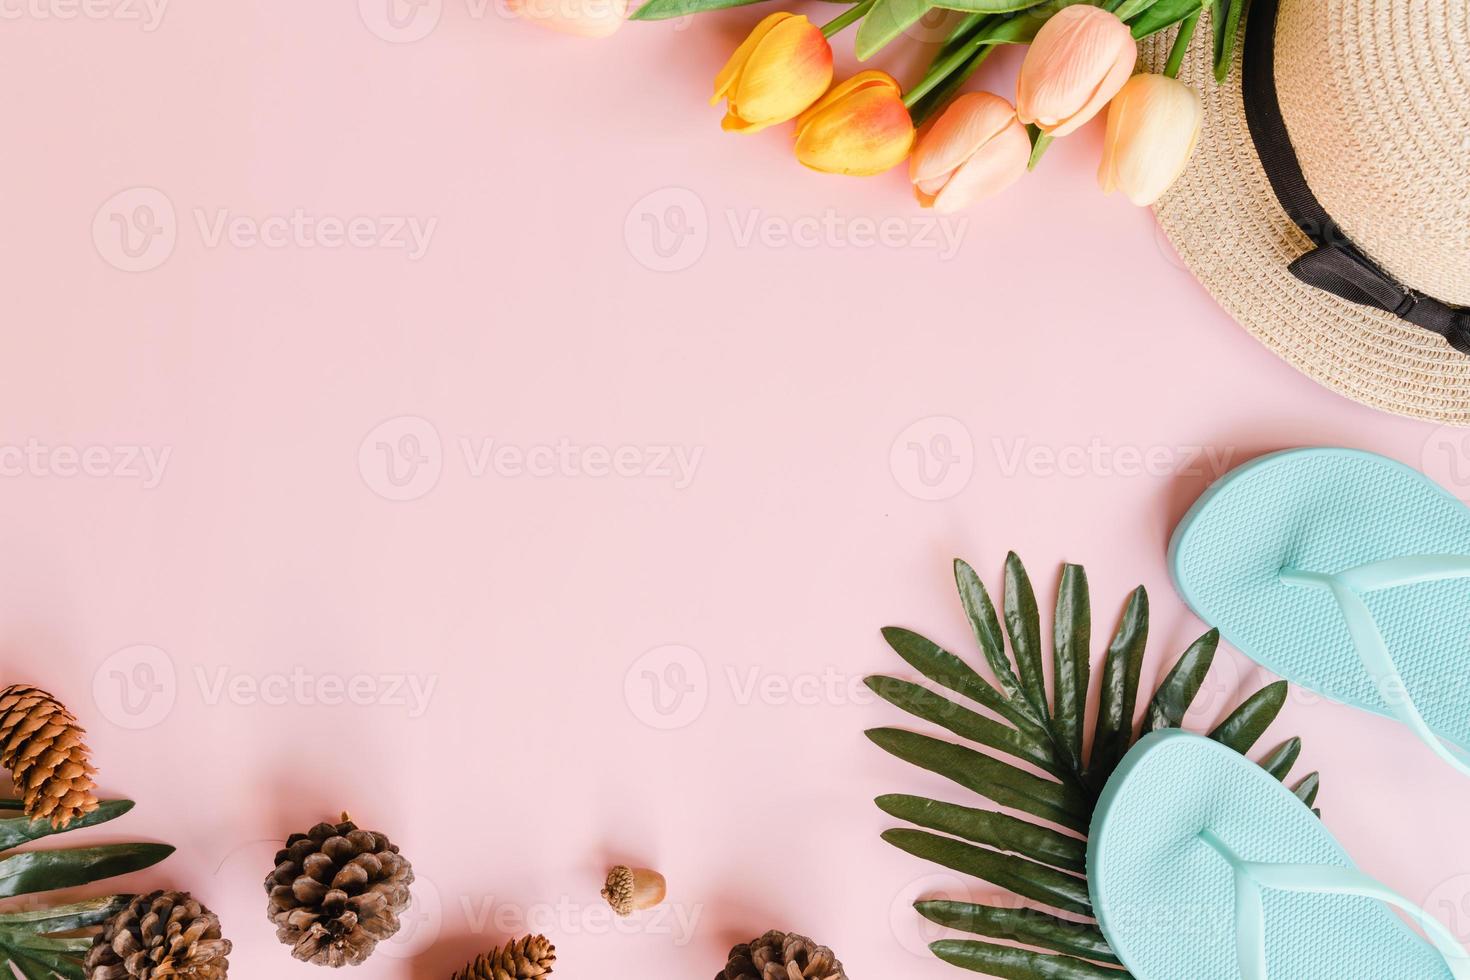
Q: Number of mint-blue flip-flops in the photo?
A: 2